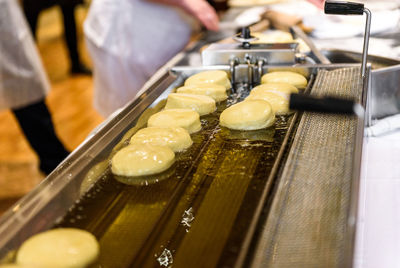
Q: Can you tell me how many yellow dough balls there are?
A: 11